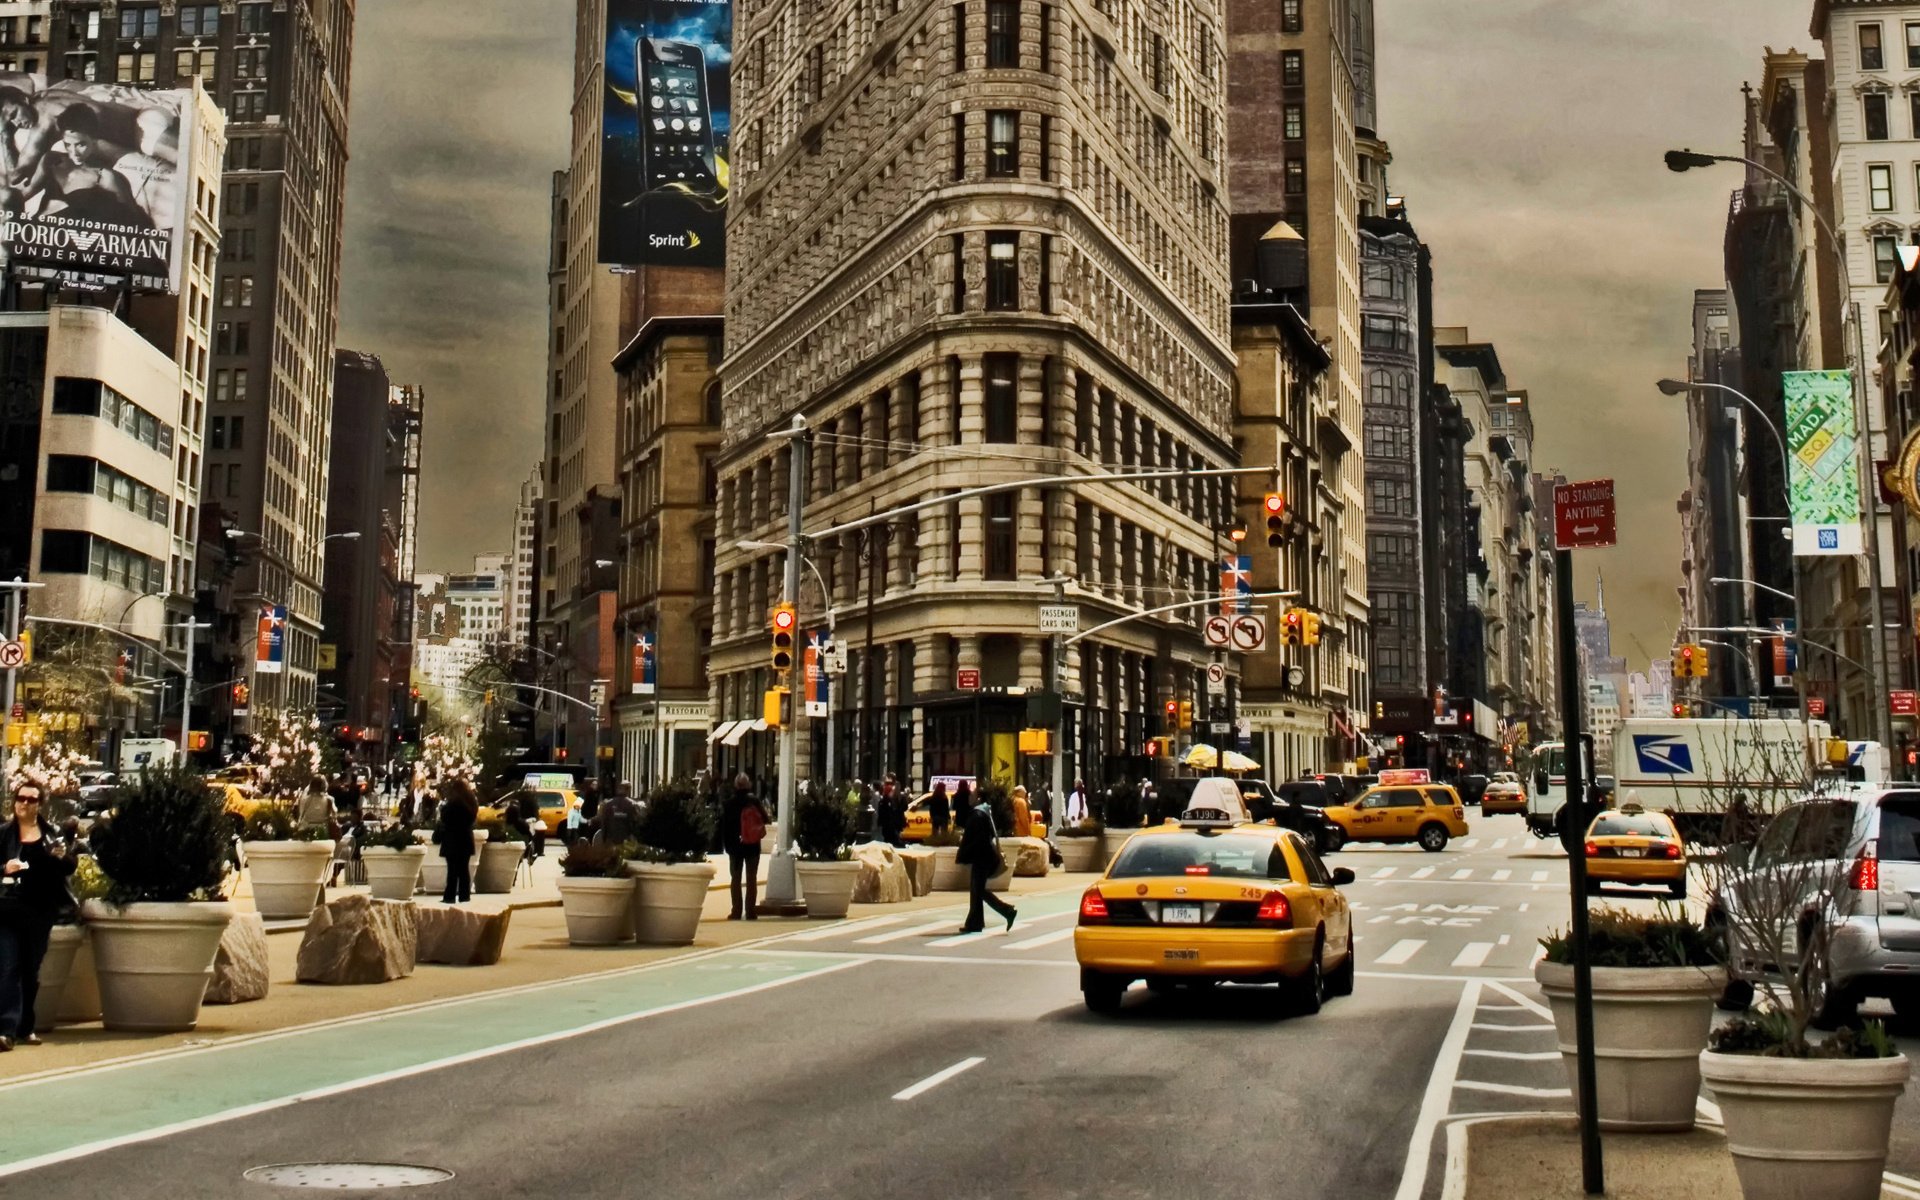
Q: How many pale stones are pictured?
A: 6